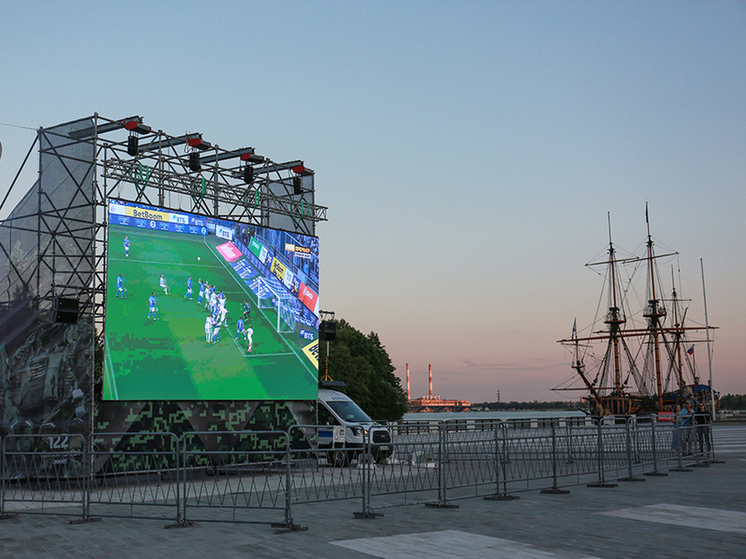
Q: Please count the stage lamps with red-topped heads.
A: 4